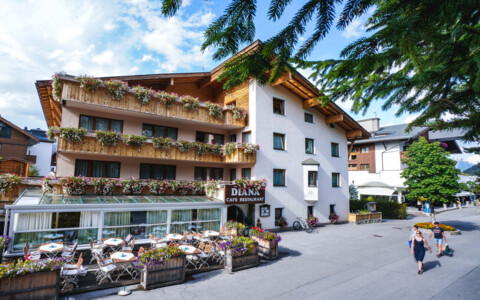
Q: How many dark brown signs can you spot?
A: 1